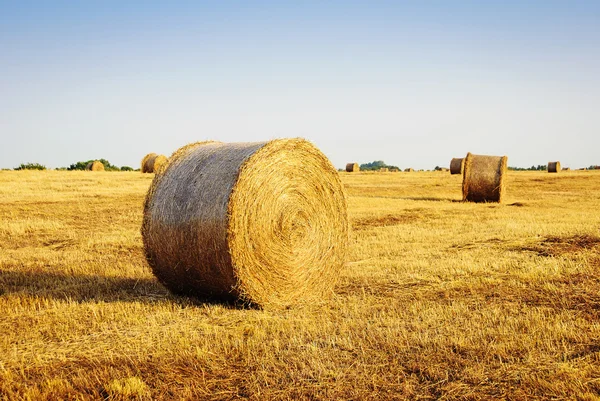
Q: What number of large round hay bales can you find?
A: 7